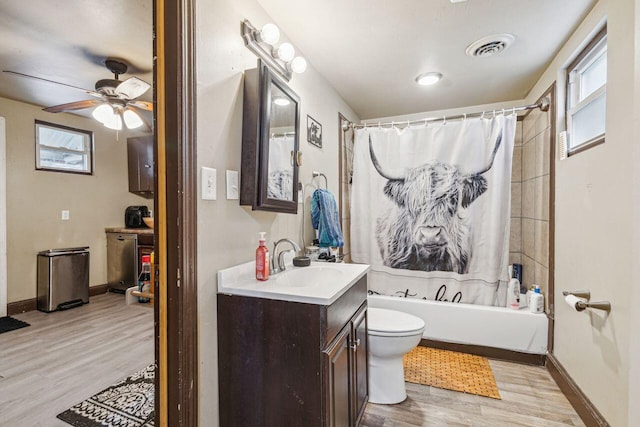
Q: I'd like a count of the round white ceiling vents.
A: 1